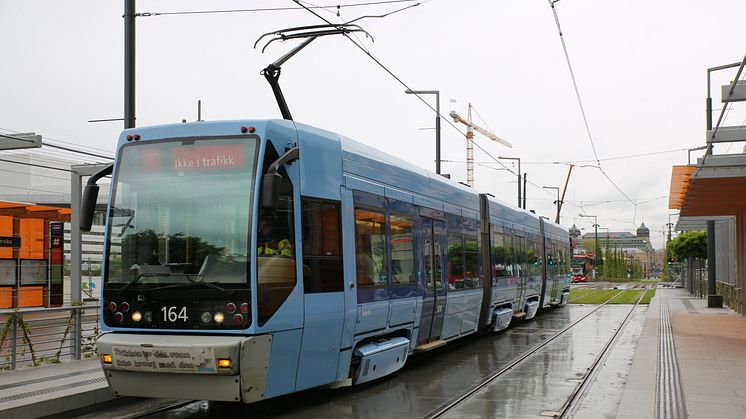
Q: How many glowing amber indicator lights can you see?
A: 2